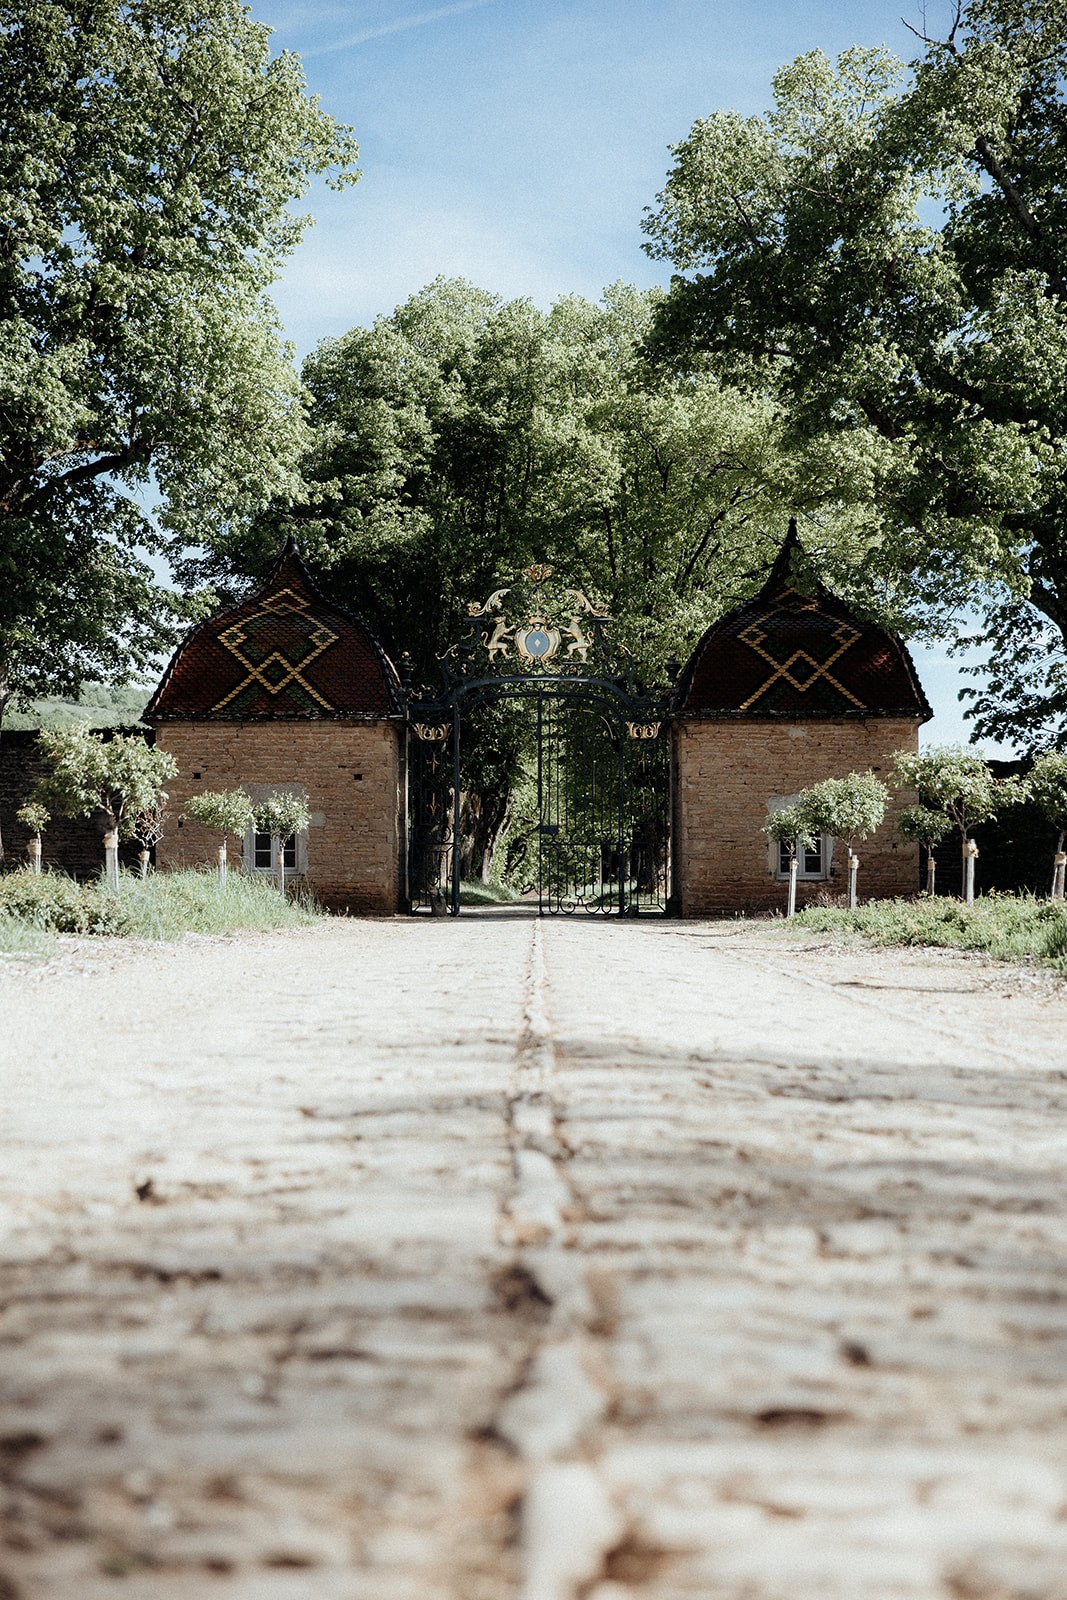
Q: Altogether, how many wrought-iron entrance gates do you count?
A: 1